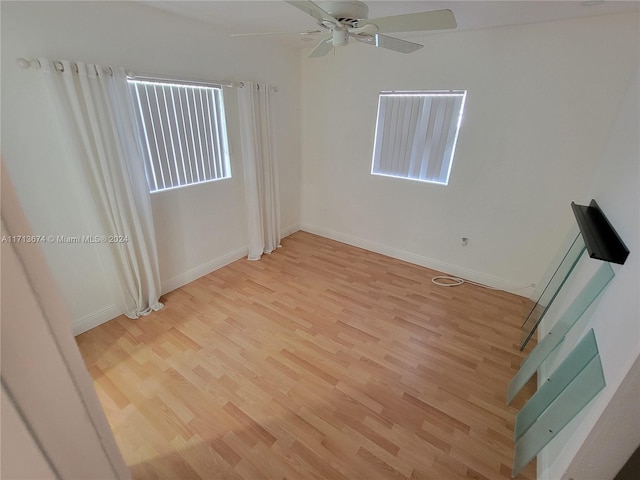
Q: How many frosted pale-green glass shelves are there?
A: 3